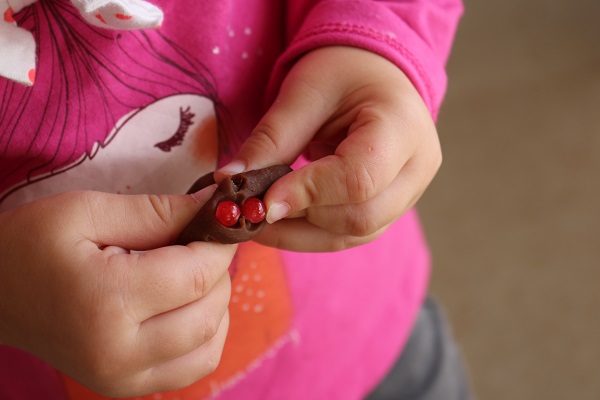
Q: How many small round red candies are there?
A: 2